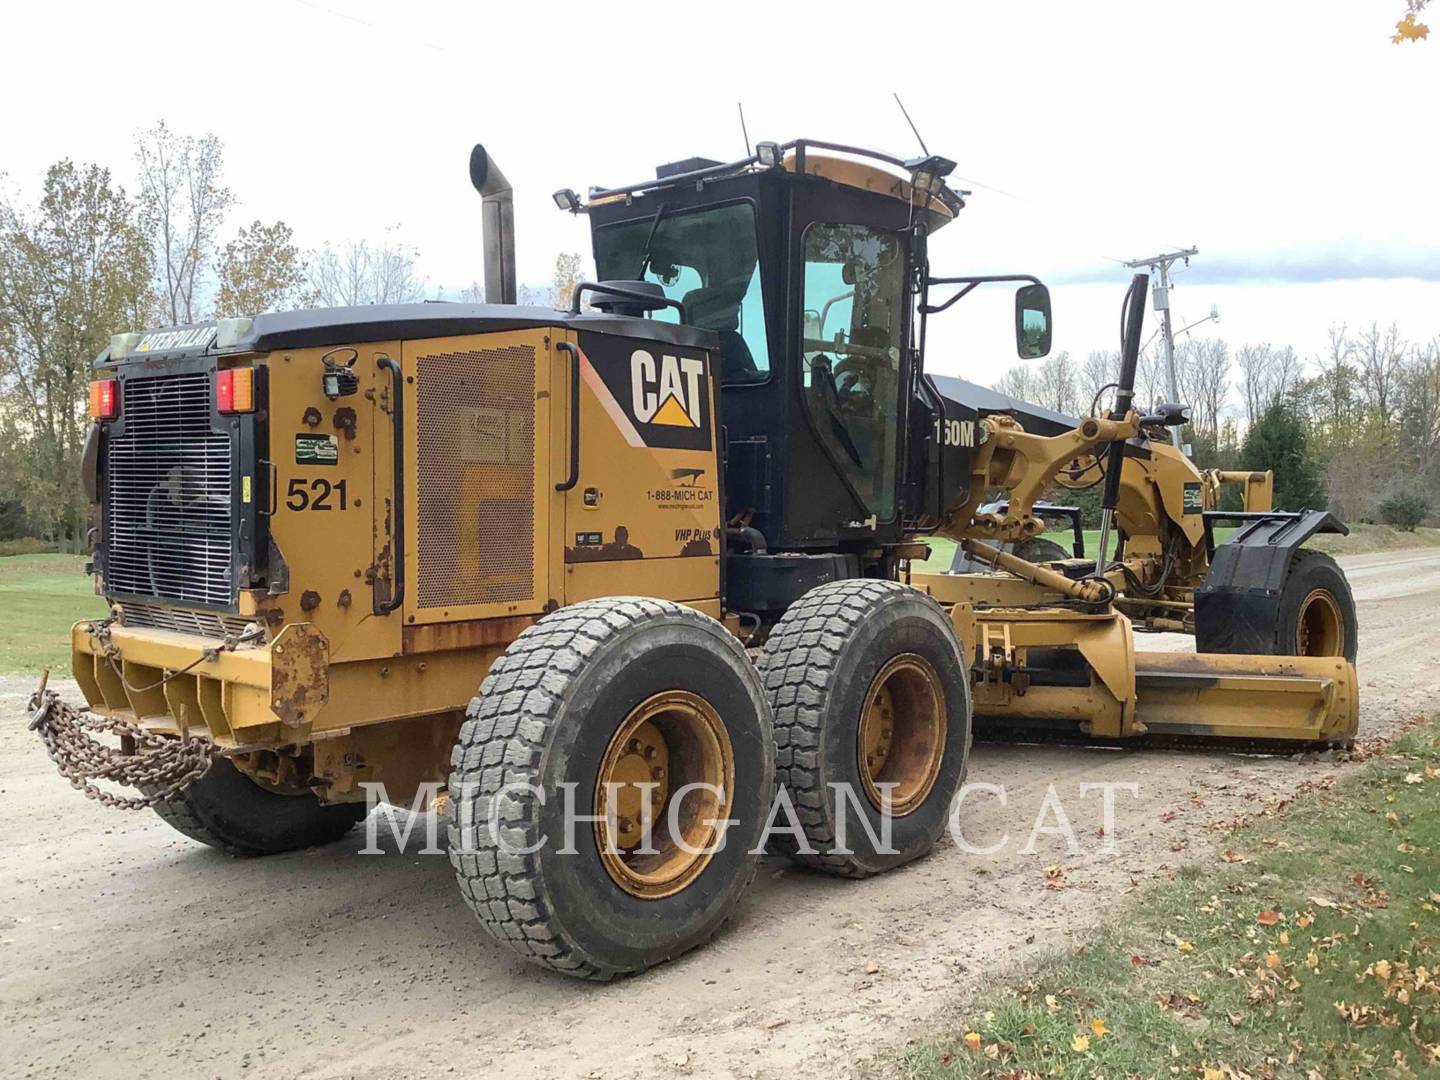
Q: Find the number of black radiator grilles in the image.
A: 1